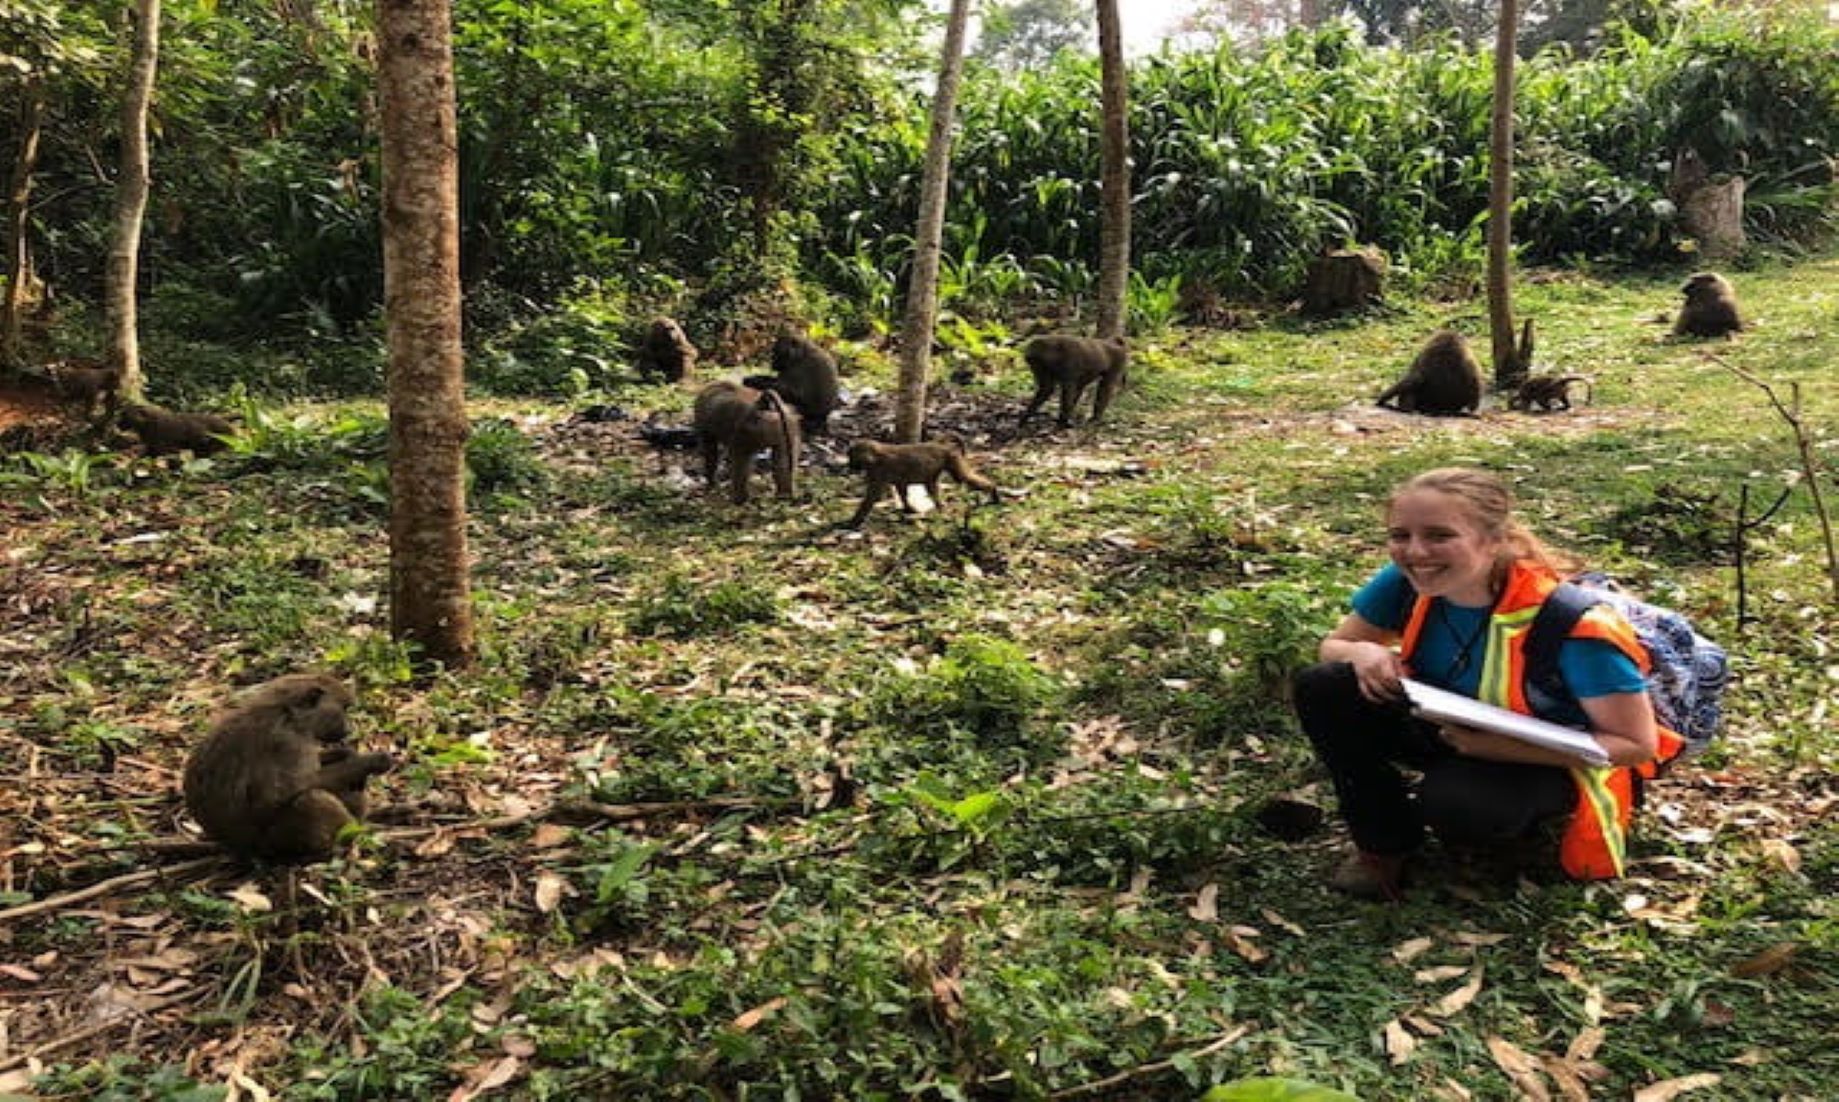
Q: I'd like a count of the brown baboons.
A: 11